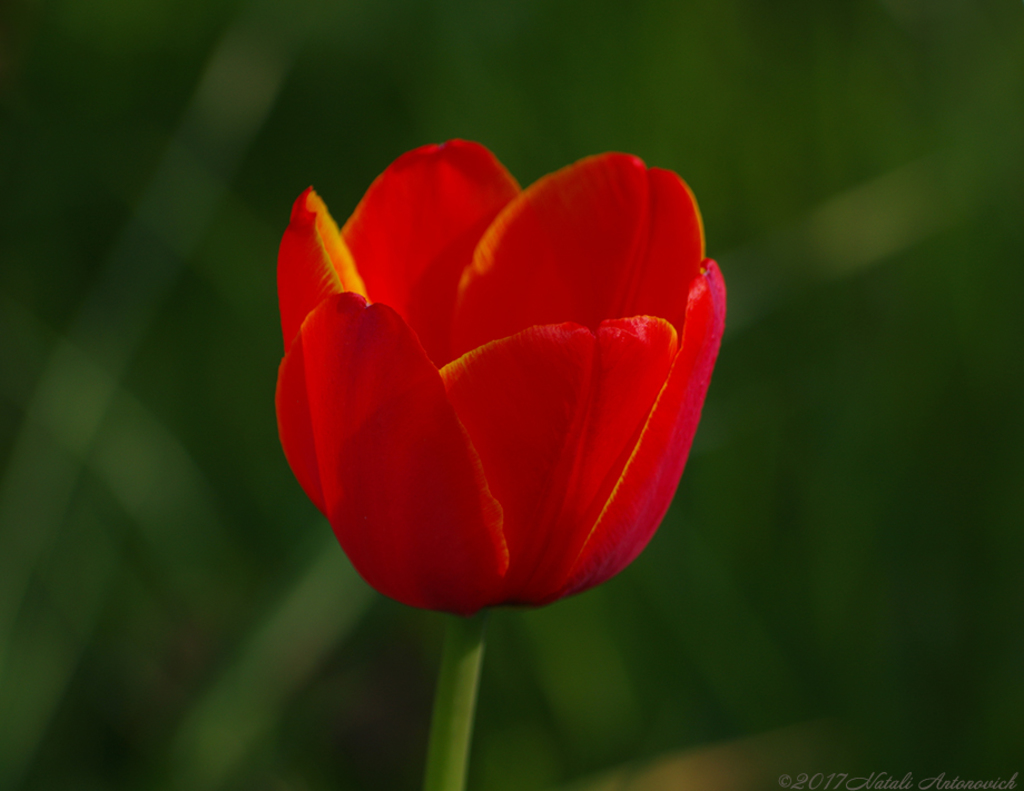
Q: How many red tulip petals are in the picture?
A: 6